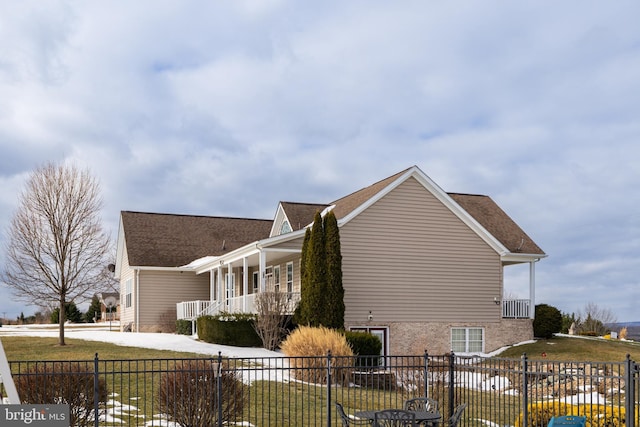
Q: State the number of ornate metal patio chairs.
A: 4